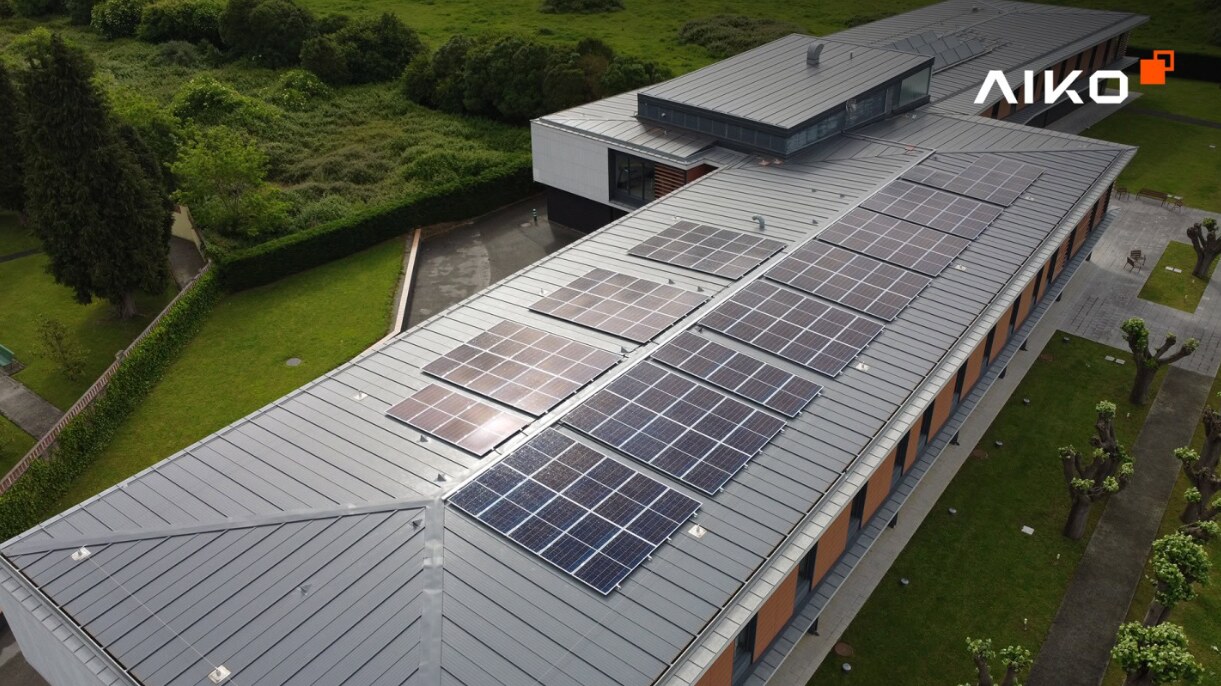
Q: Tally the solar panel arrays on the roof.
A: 12